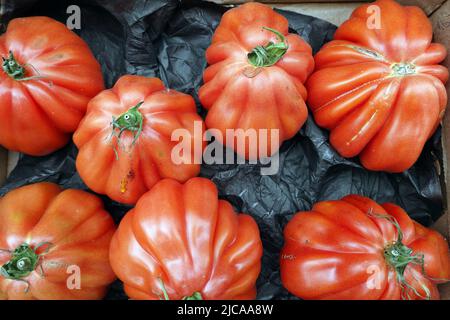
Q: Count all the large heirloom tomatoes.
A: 7